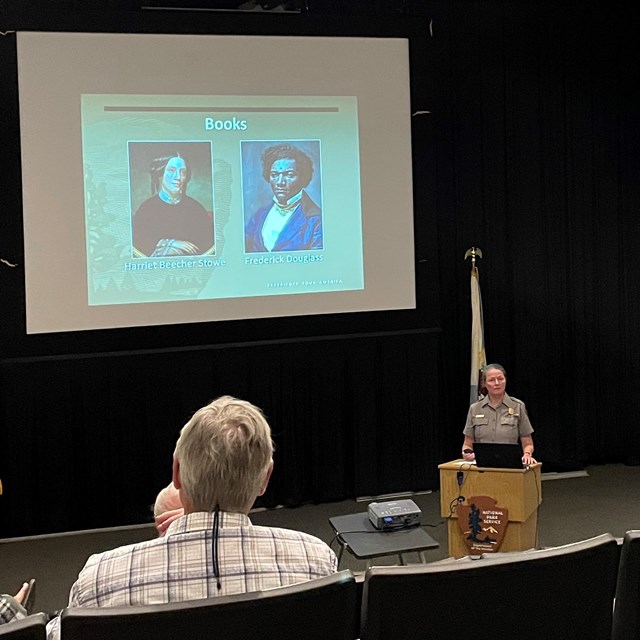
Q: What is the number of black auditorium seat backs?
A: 4